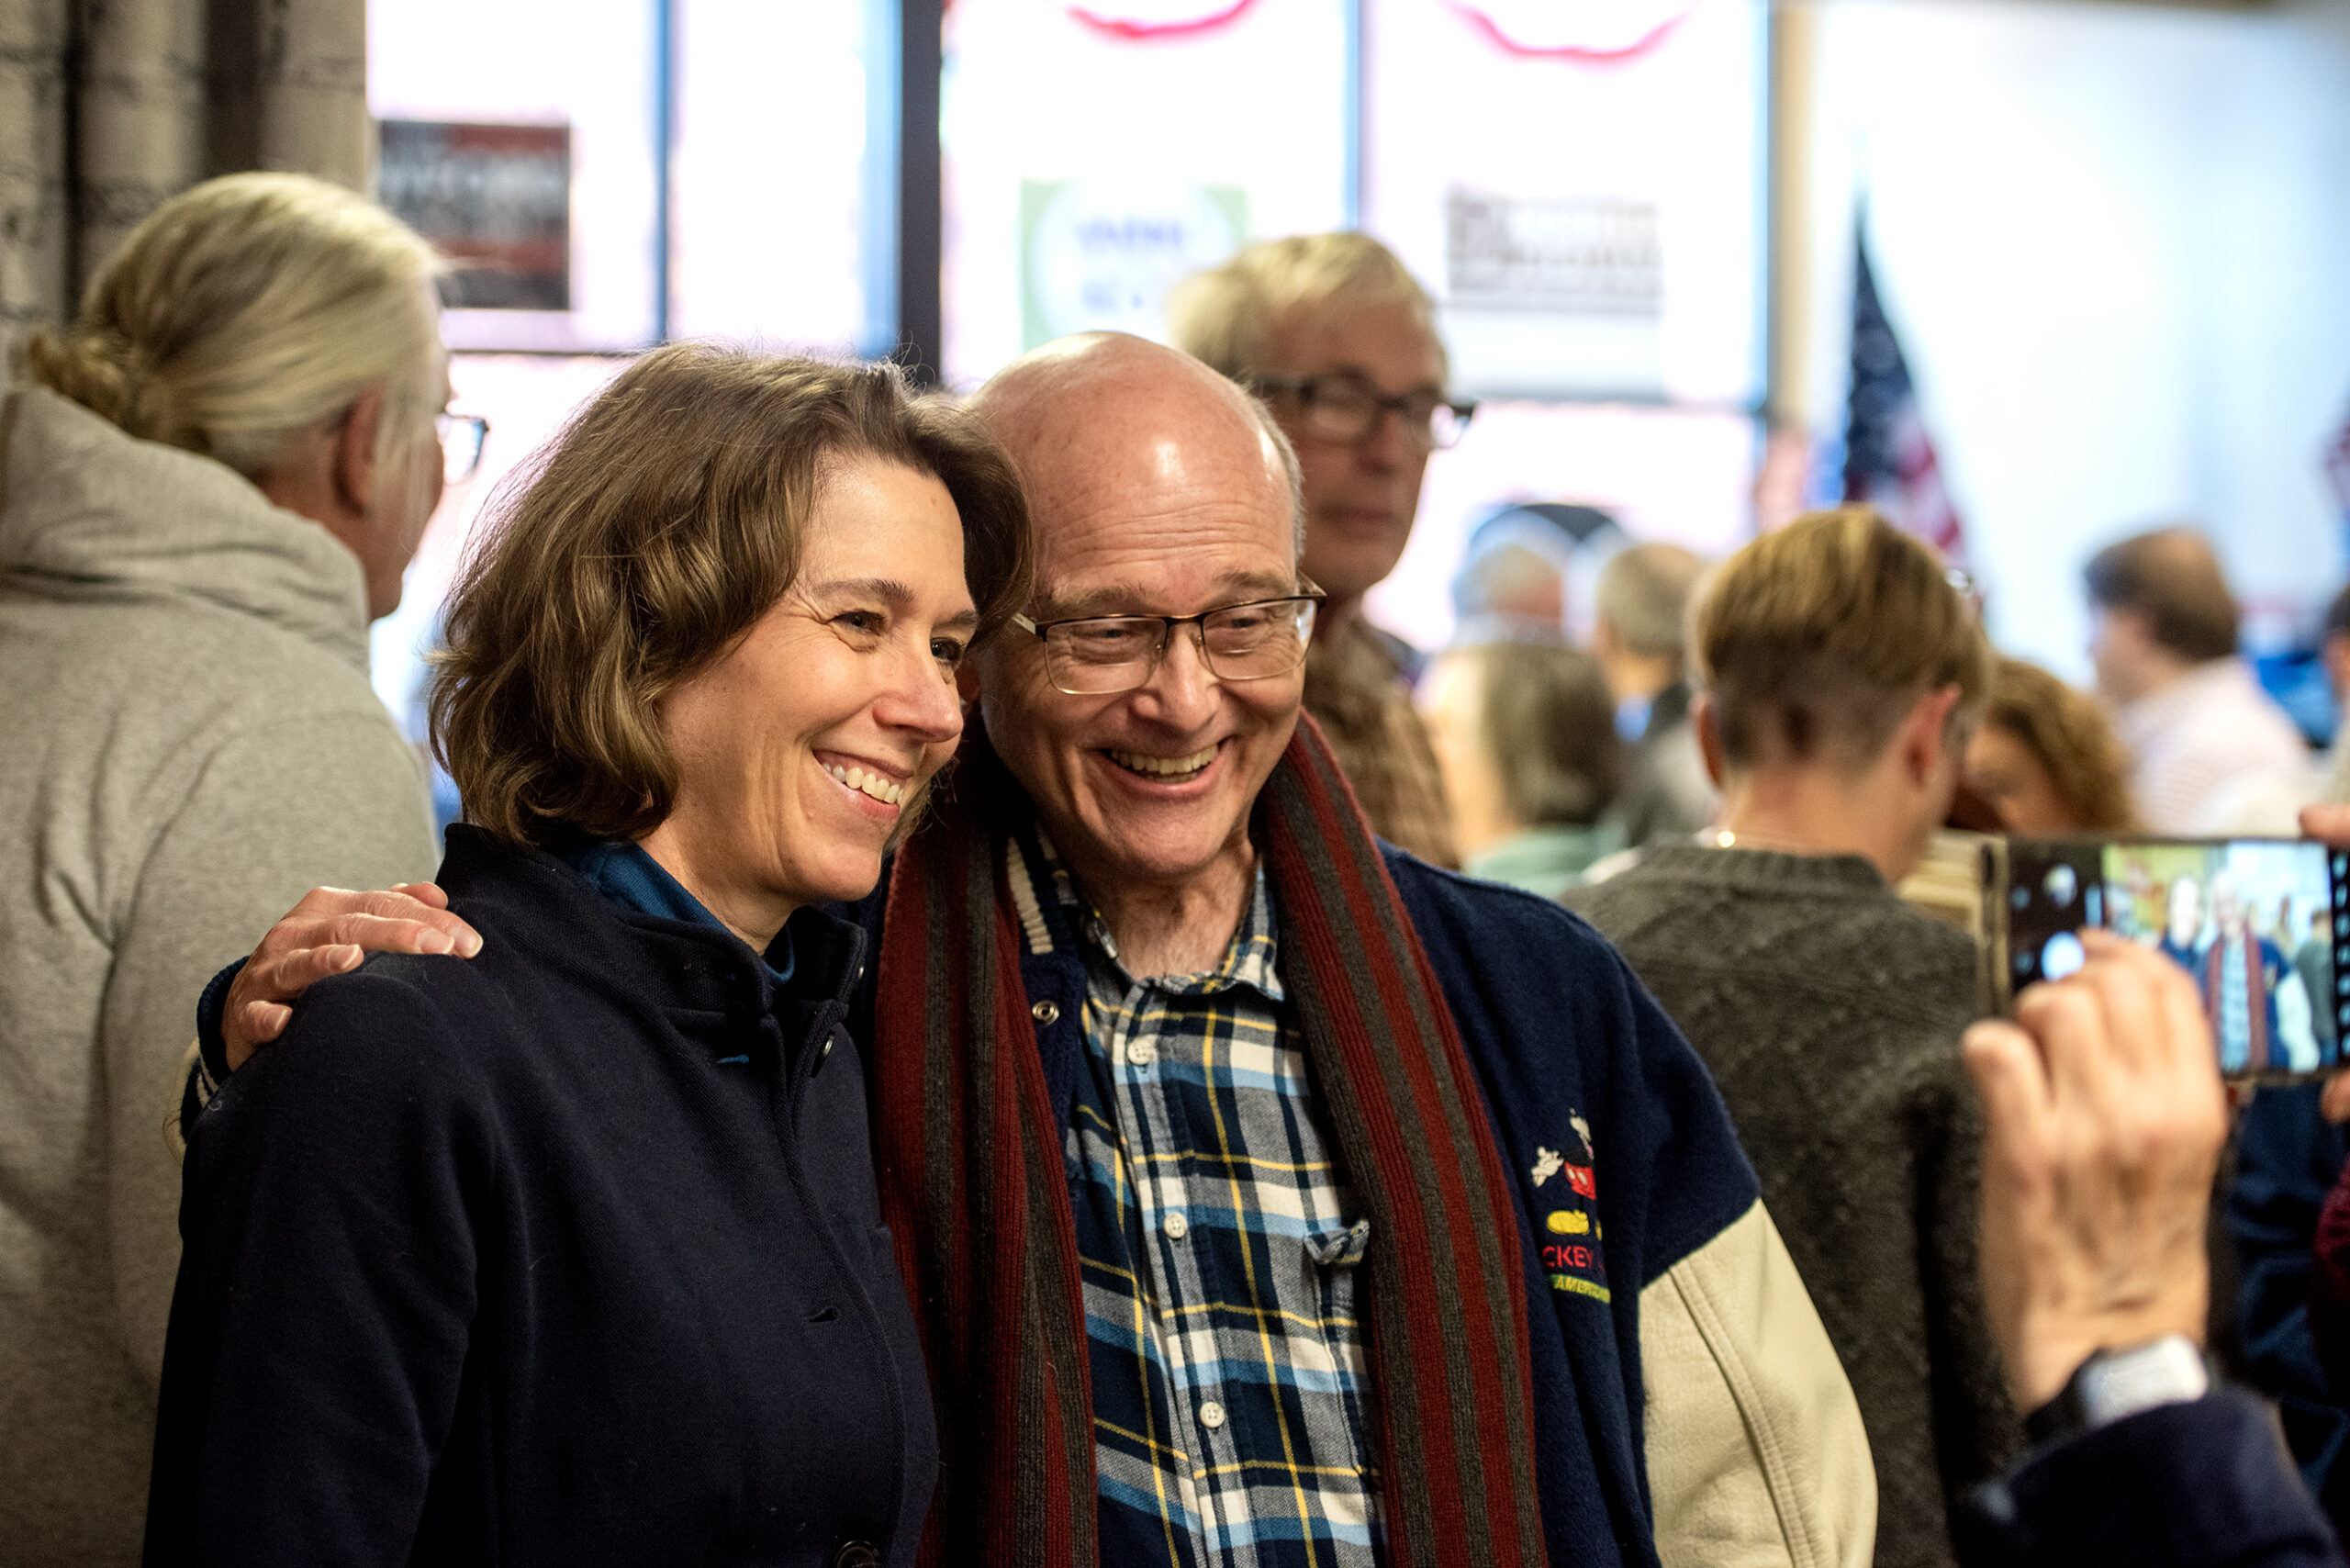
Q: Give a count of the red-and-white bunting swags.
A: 2